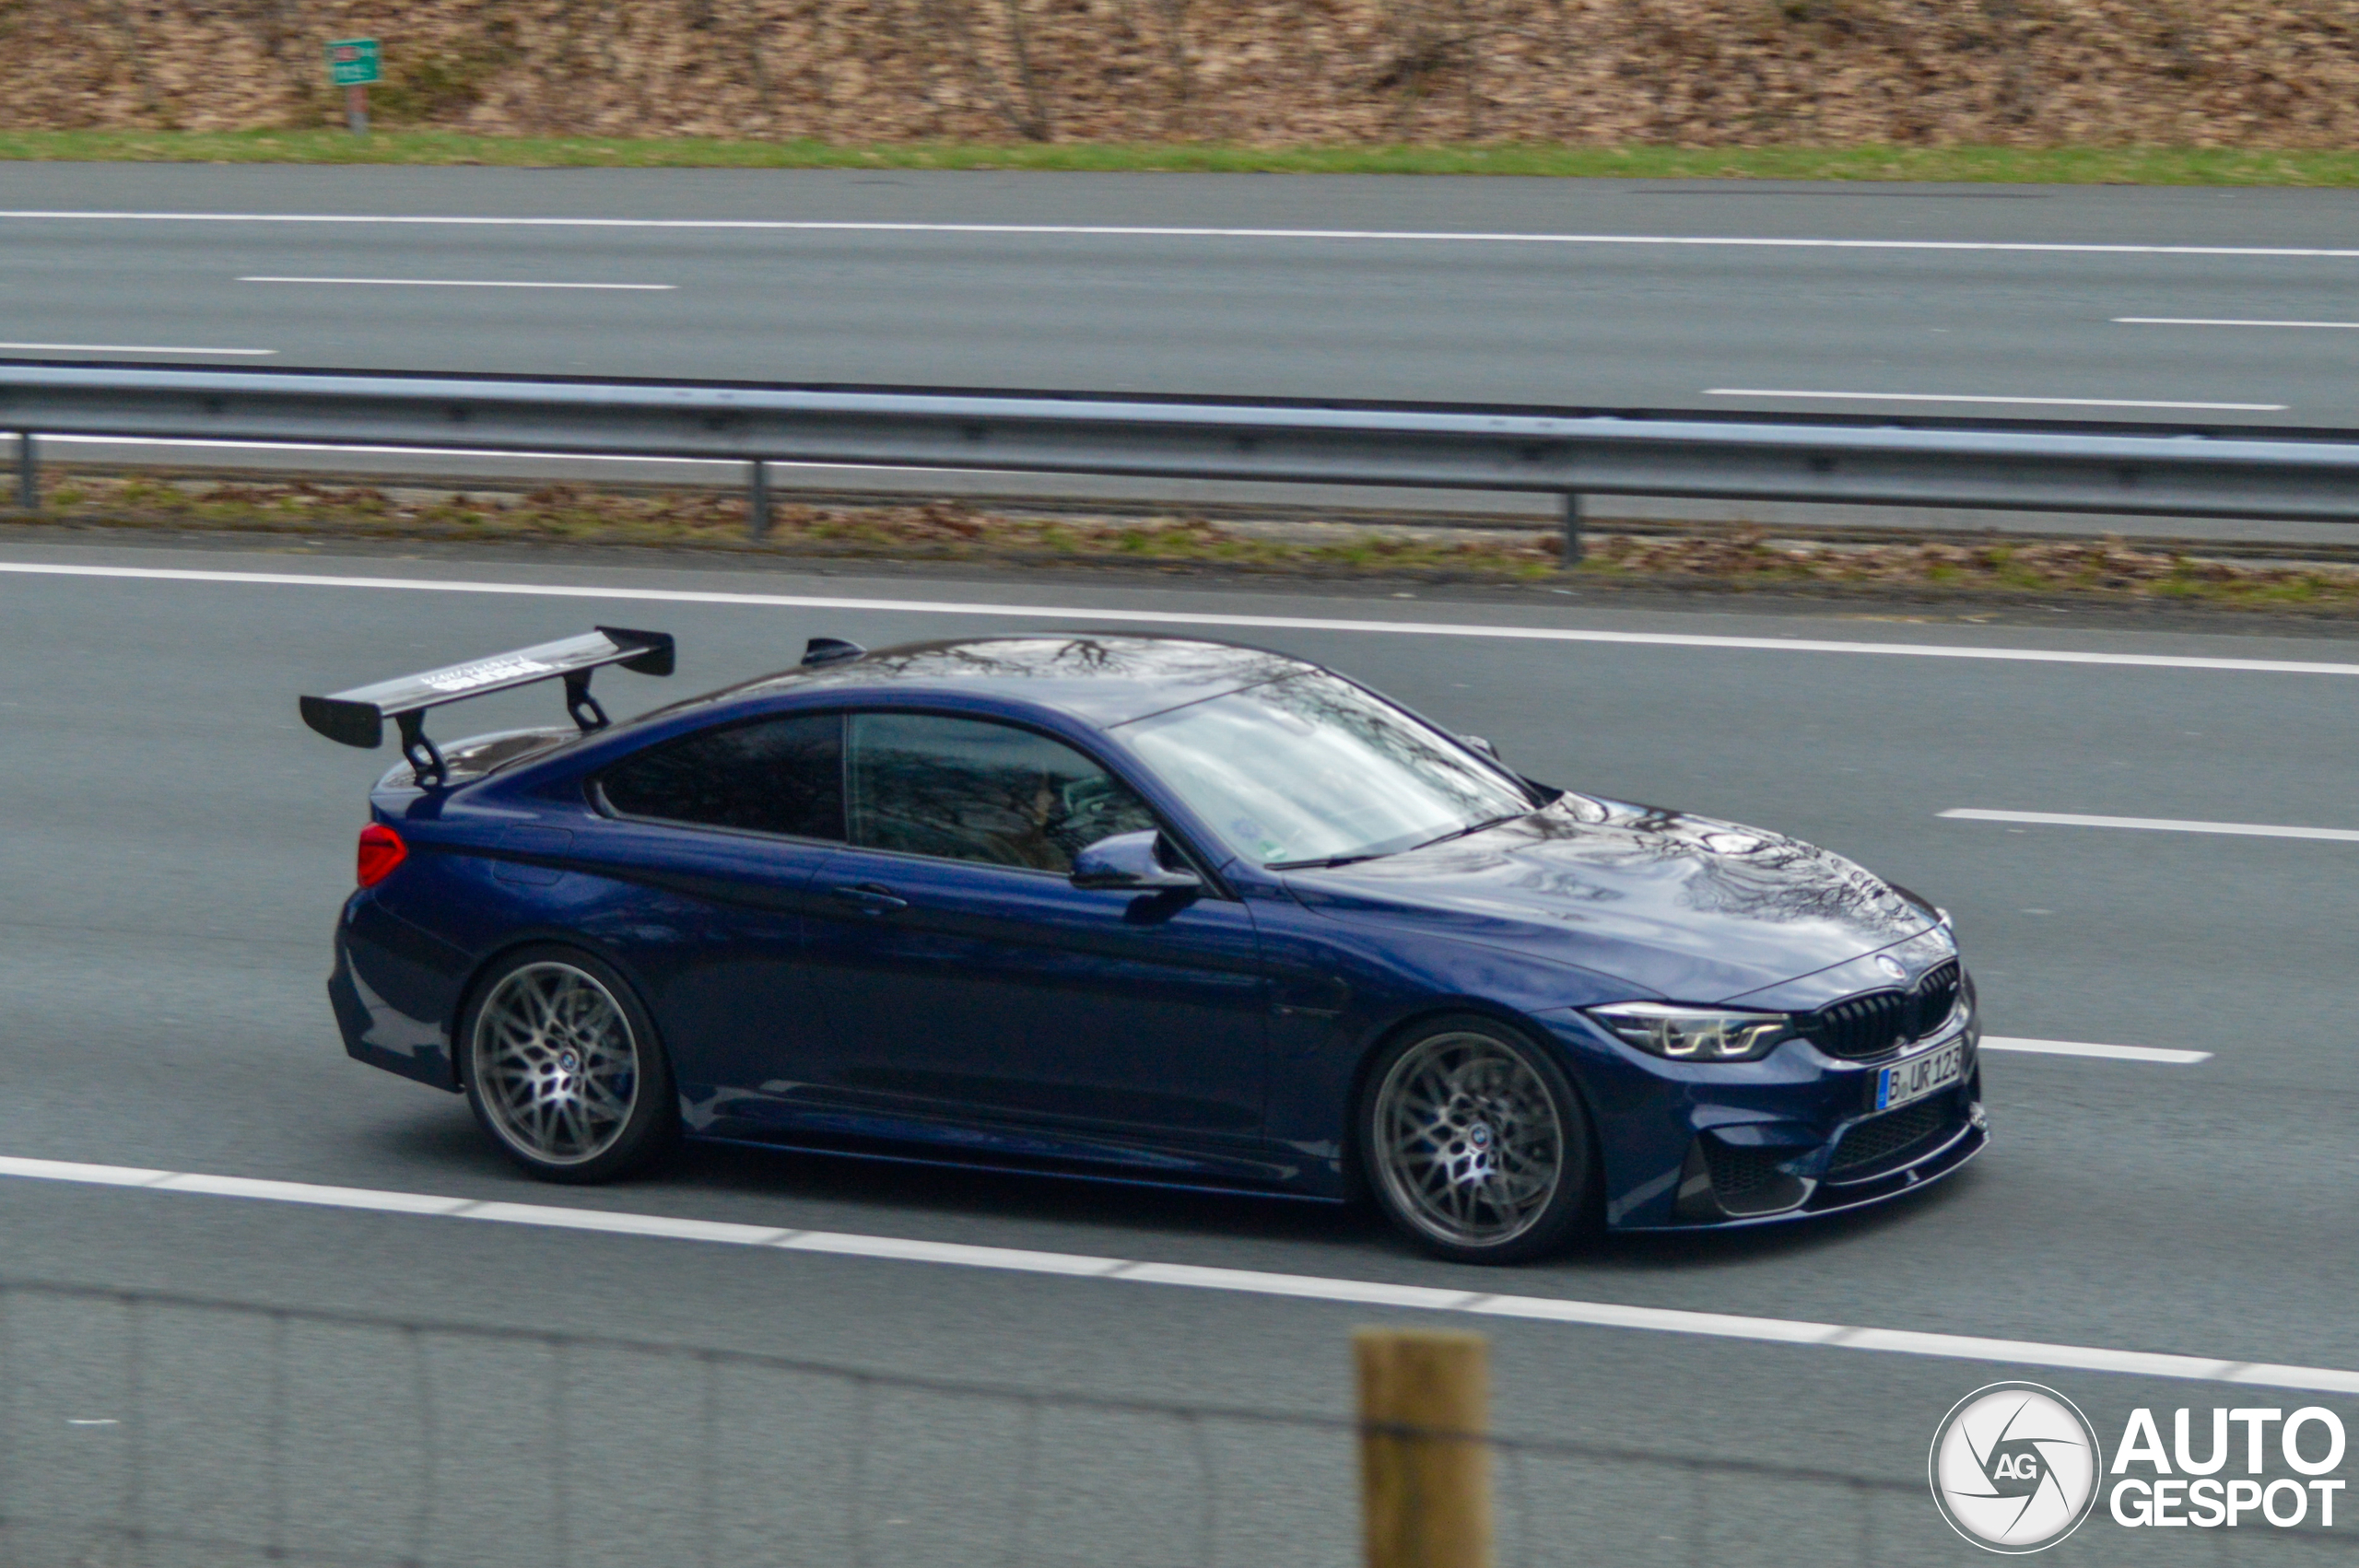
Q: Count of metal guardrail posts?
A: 3